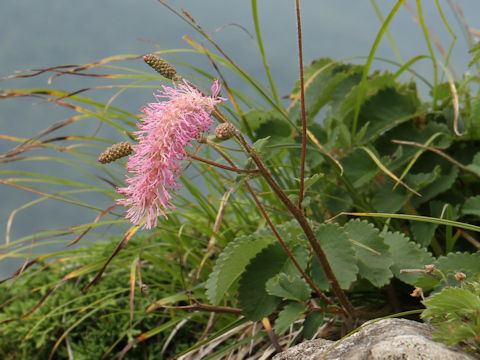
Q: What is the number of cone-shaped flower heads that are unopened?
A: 3